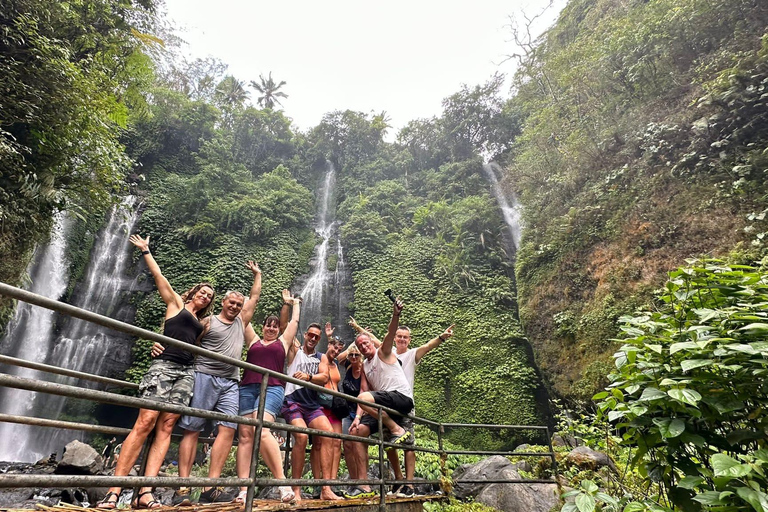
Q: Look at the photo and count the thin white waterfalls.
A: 4